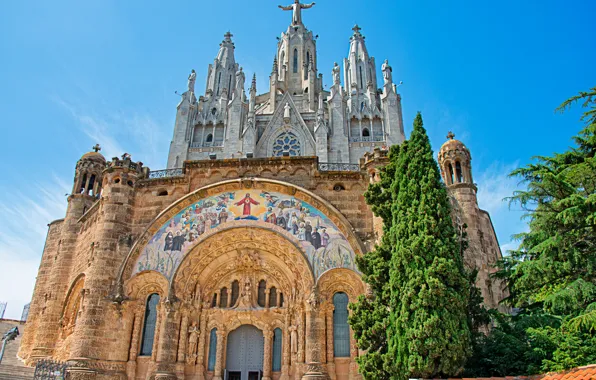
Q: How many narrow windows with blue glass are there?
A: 4